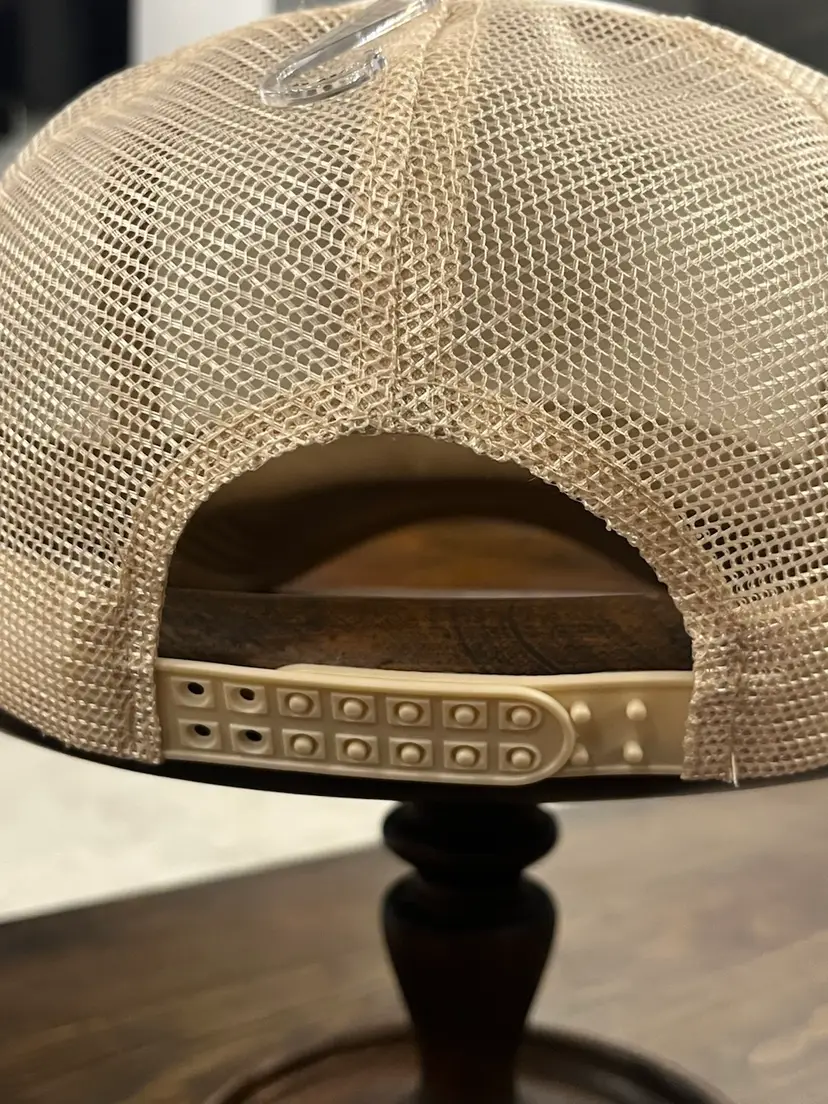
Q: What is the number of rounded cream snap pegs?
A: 14